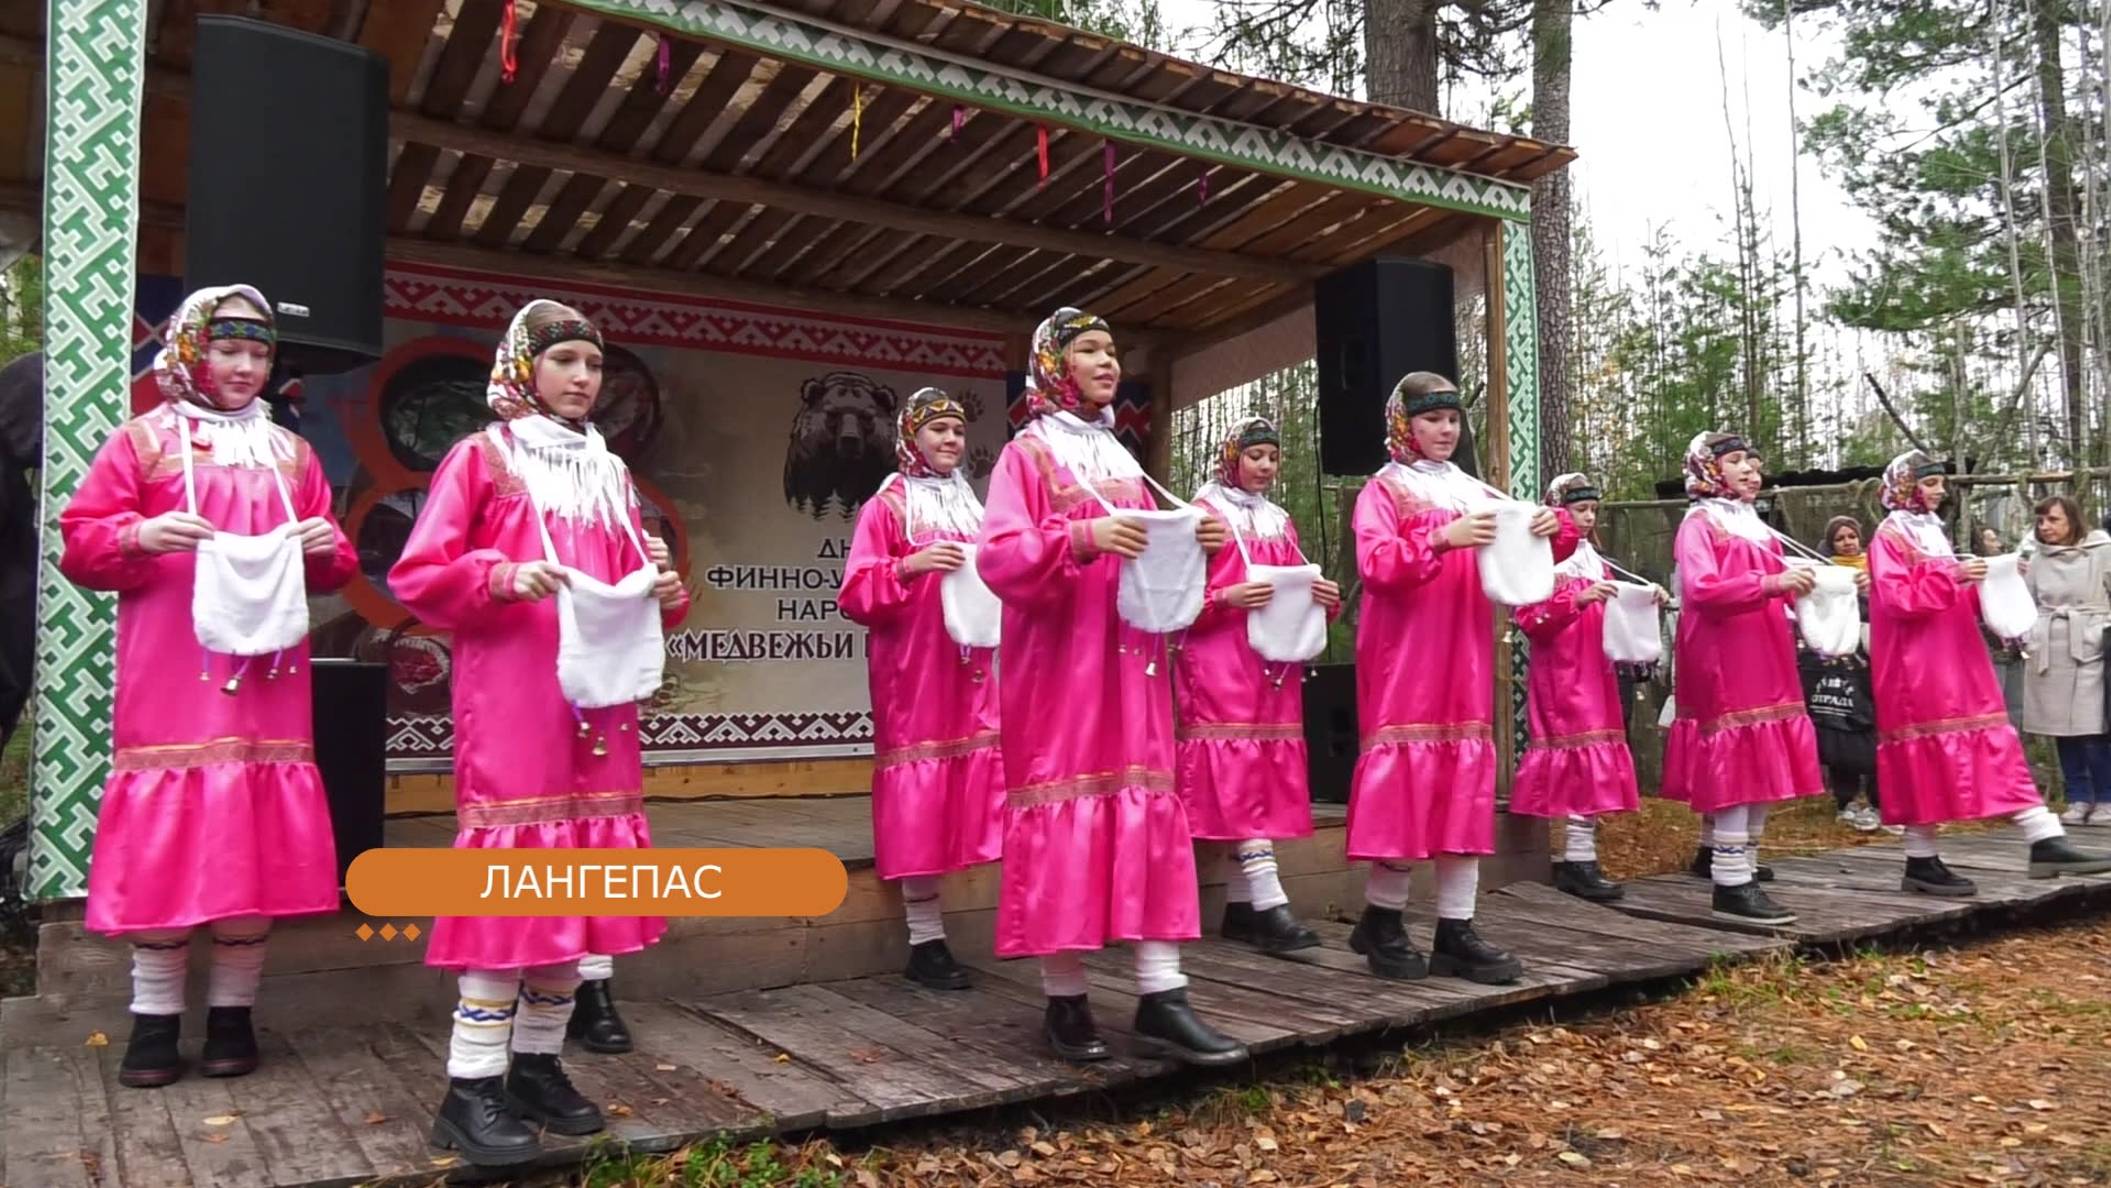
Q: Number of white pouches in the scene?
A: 9